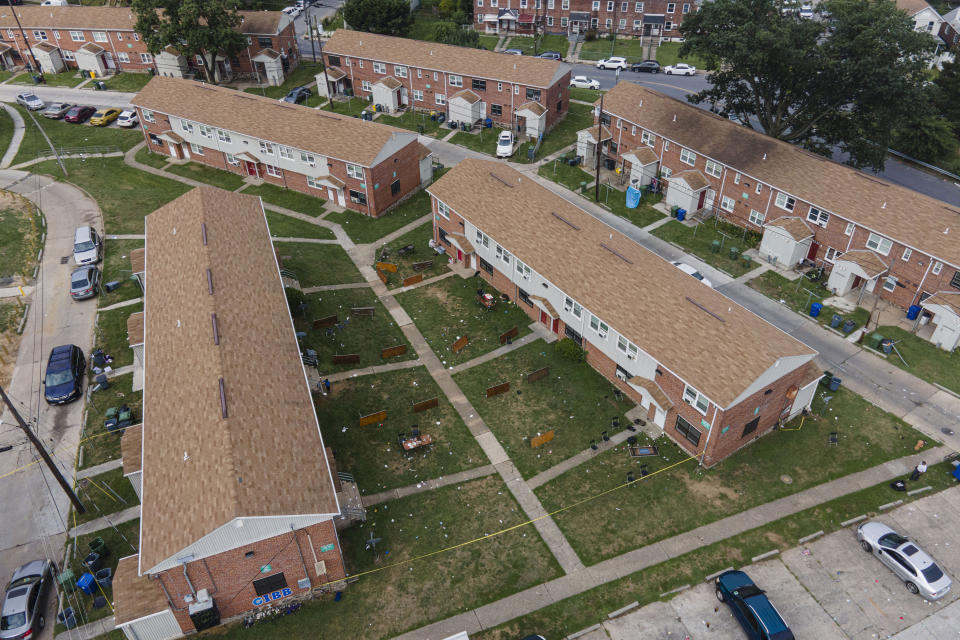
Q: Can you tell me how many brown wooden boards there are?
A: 15